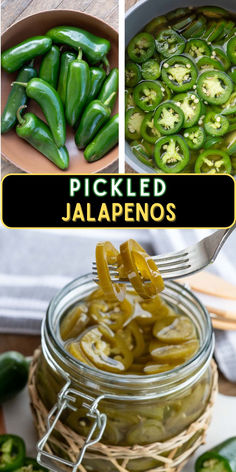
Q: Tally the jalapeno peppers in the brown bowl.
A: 12